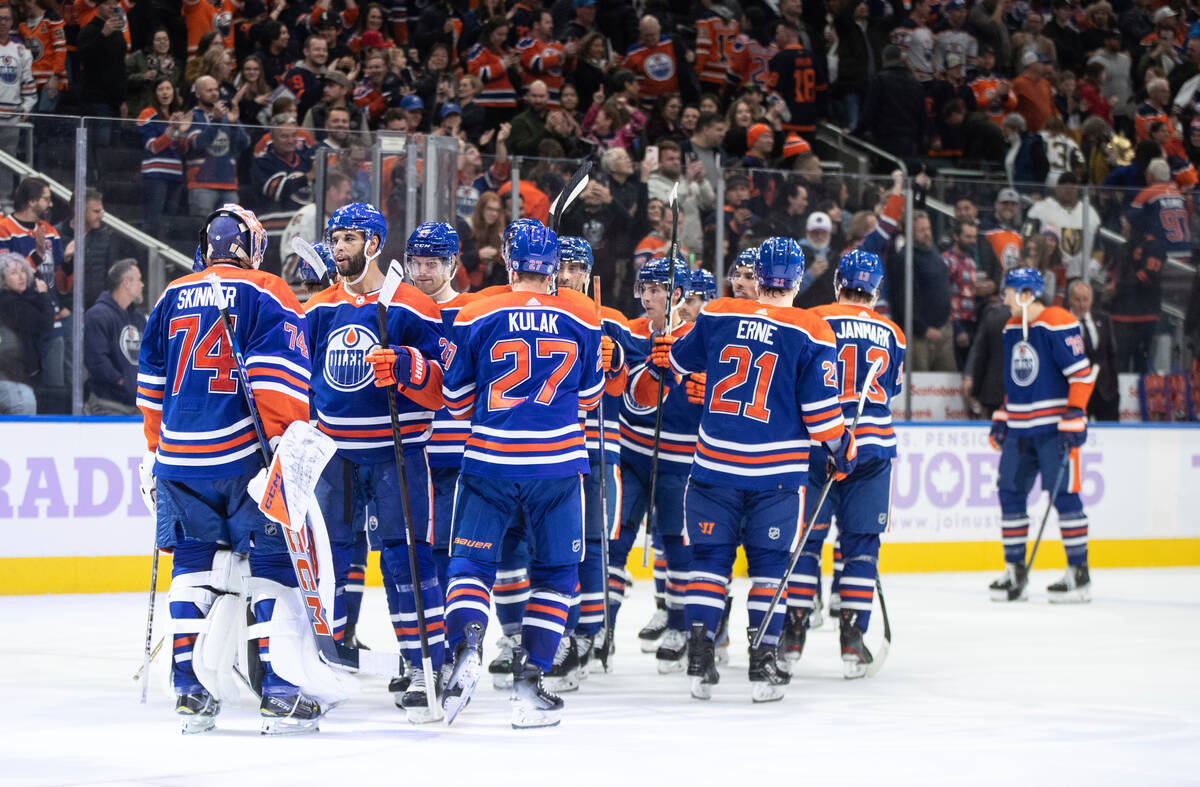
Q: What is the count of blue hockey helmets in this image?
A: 13